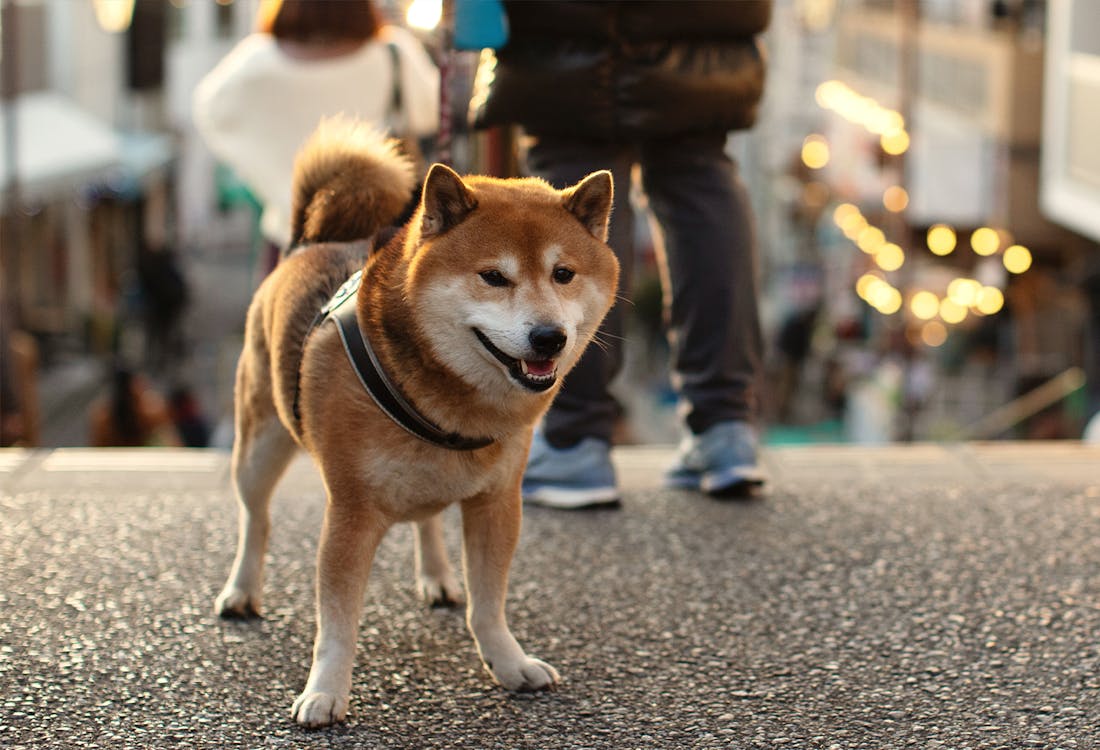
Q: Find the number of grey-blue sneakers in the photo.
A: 2